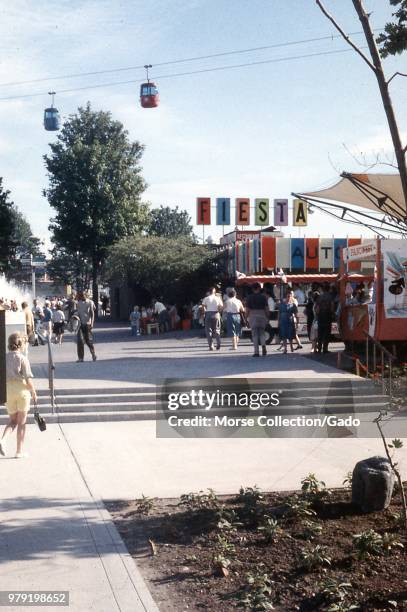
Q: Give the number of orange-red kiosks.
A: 1